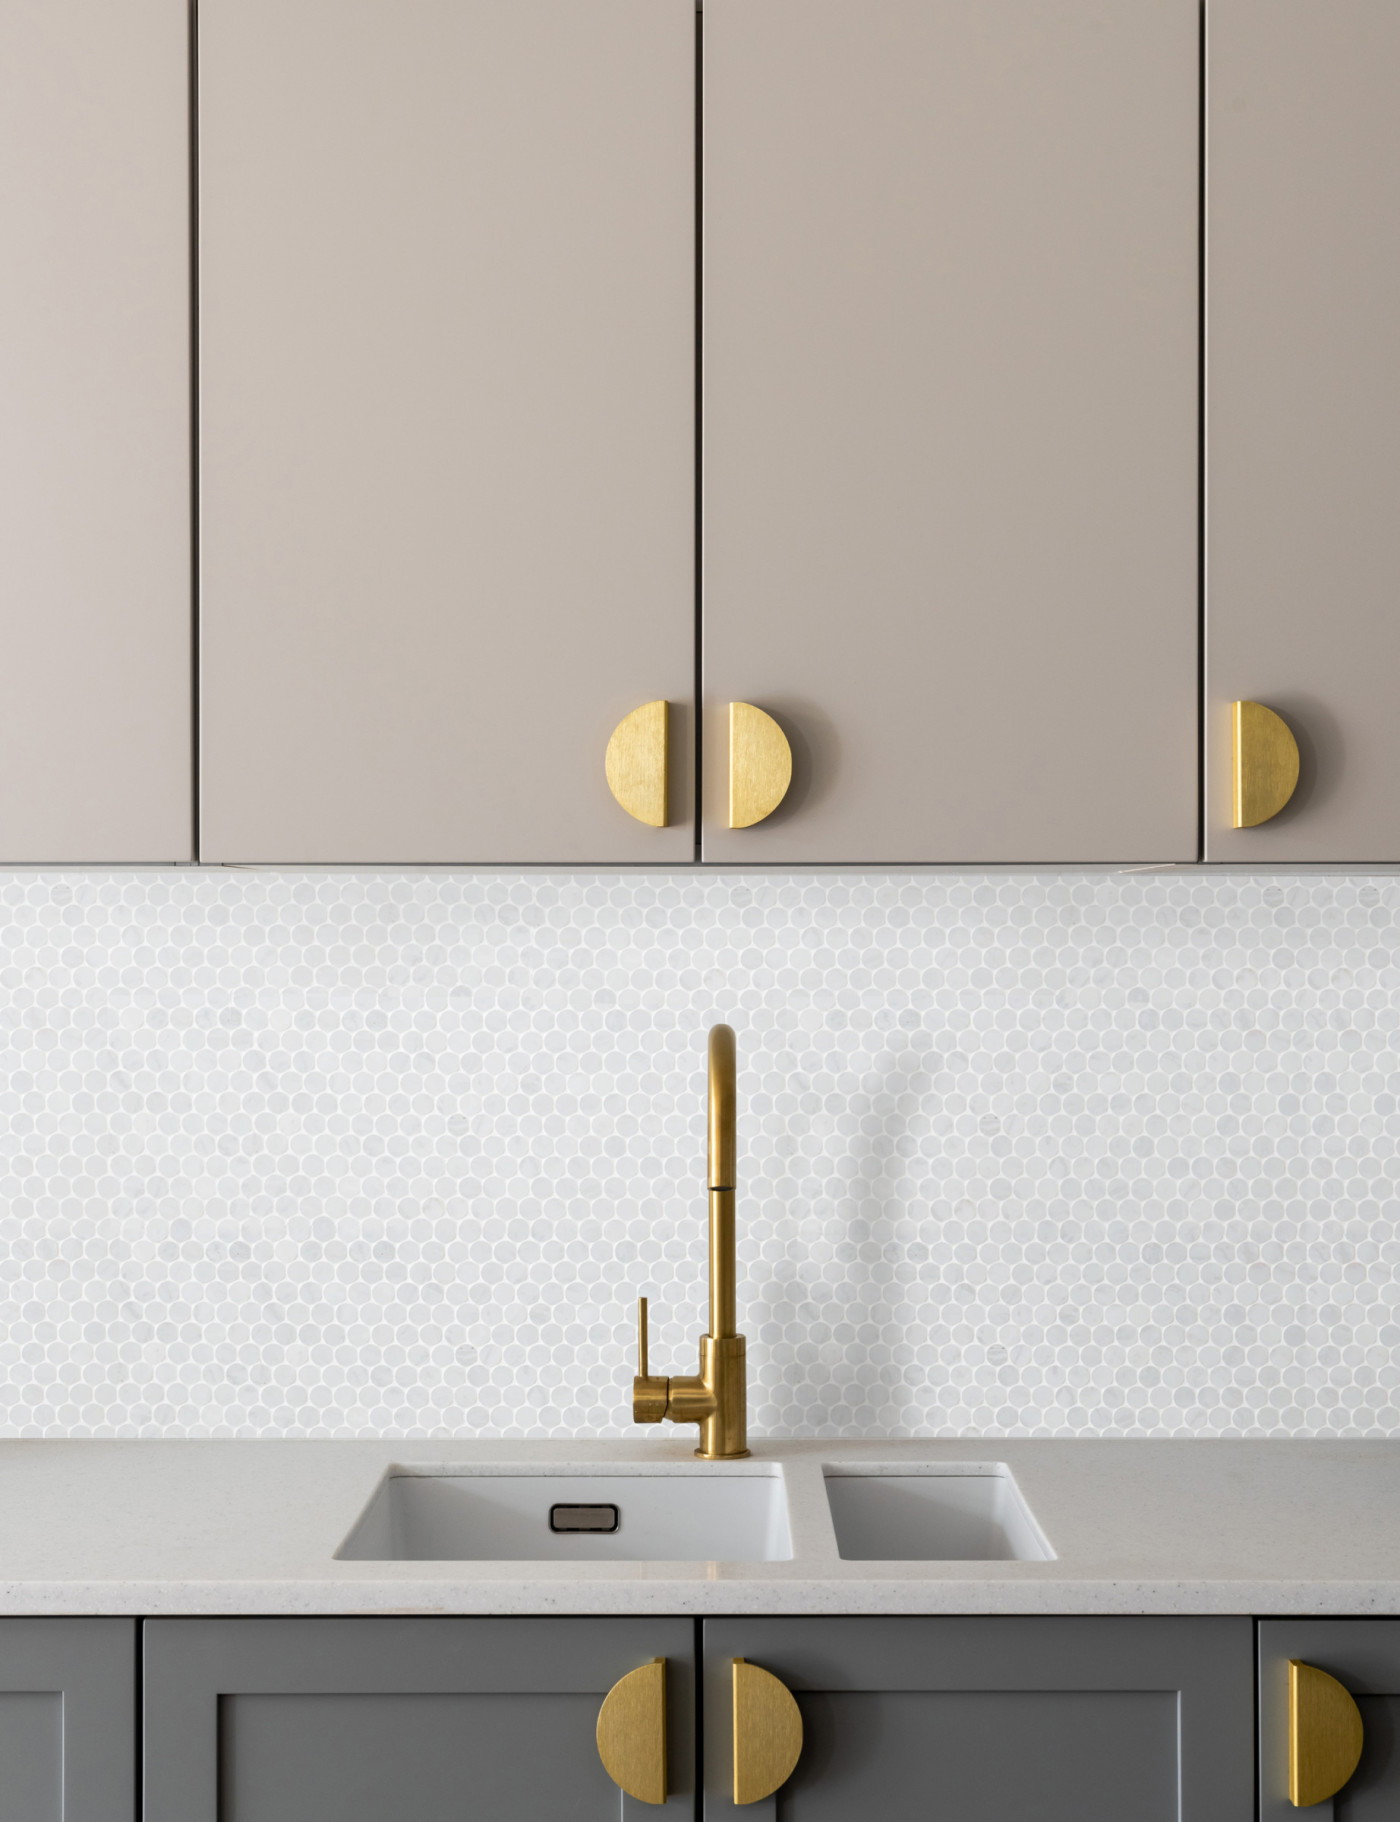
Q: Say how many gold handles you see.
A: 6